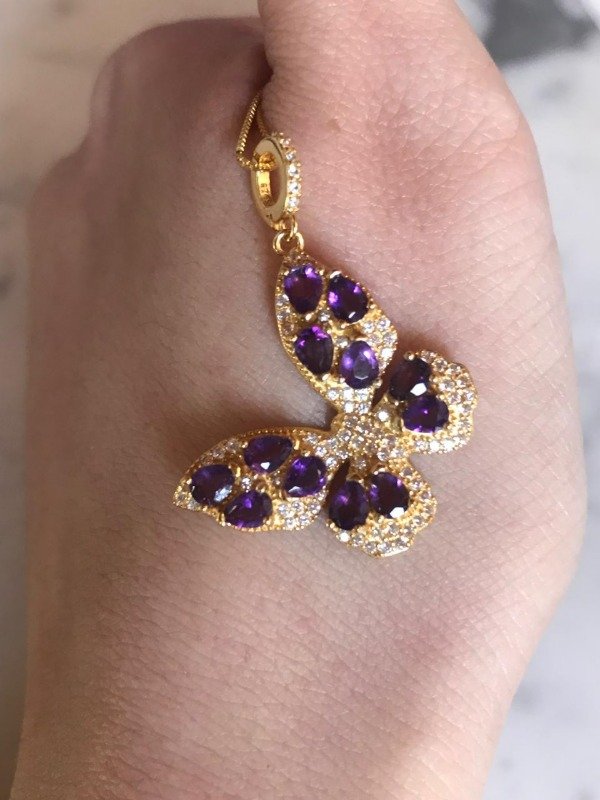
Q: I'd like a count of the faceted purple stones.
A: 12